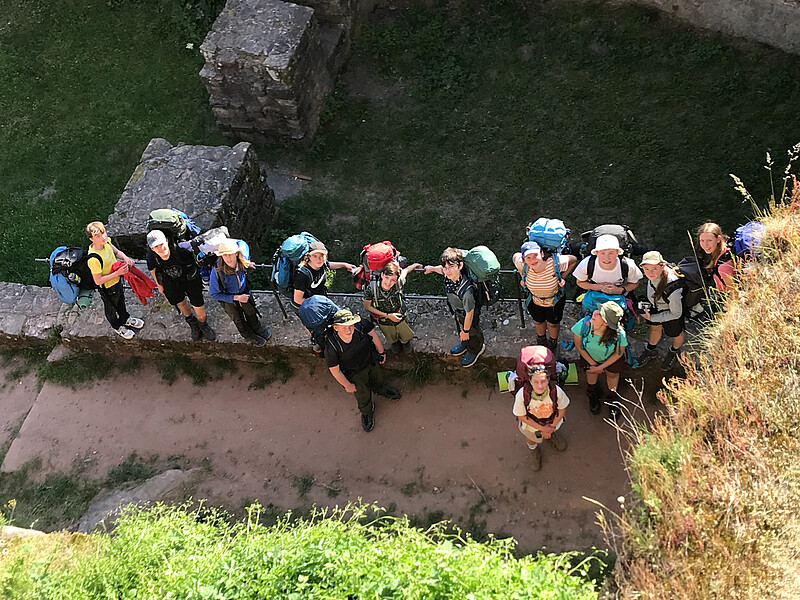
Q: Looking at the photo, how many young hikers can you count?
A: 13